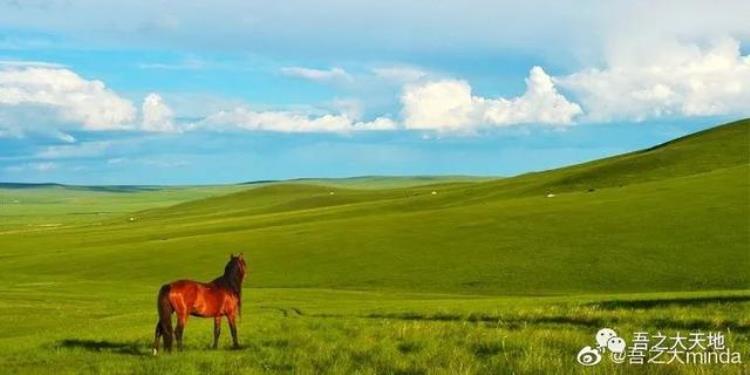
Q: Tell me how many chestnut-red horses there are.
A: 1